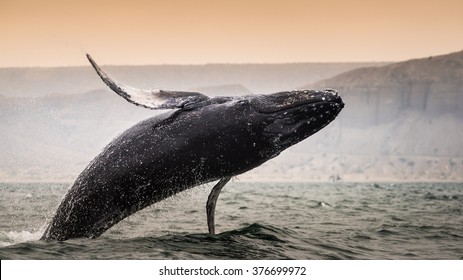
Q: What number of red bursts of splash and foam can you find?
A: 0